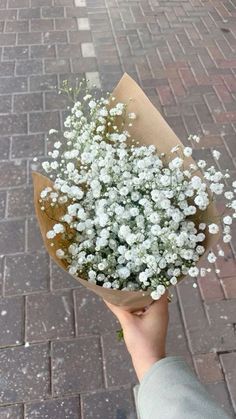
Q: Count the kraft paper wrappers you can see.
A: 1